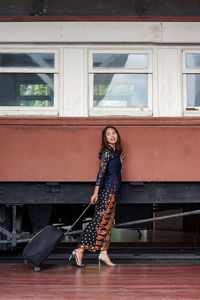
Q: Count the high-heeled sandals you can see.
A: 2